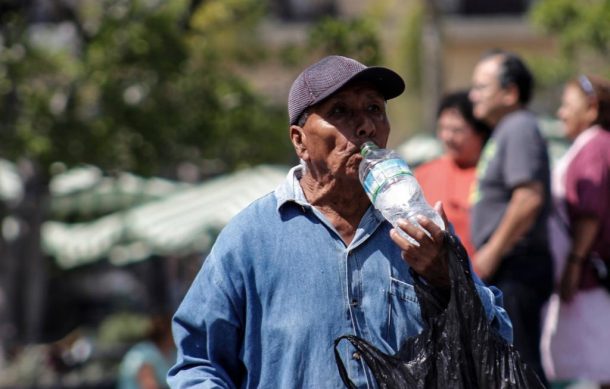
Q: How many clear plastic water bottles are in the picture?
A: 1